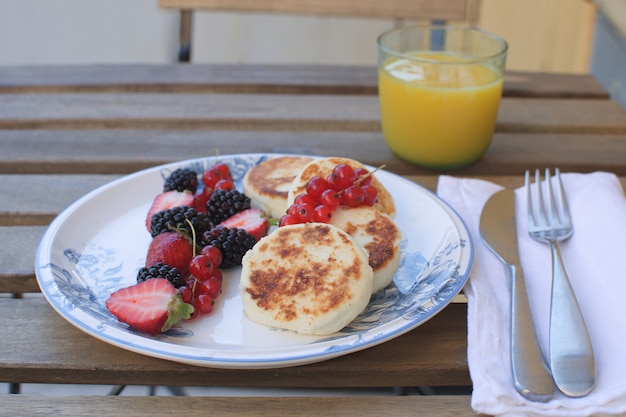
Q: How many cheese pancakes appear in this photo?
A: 4